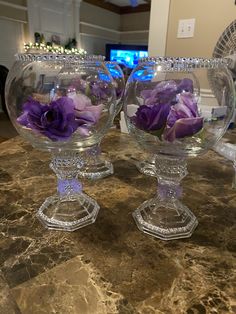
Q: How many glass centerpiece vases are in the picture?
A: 4